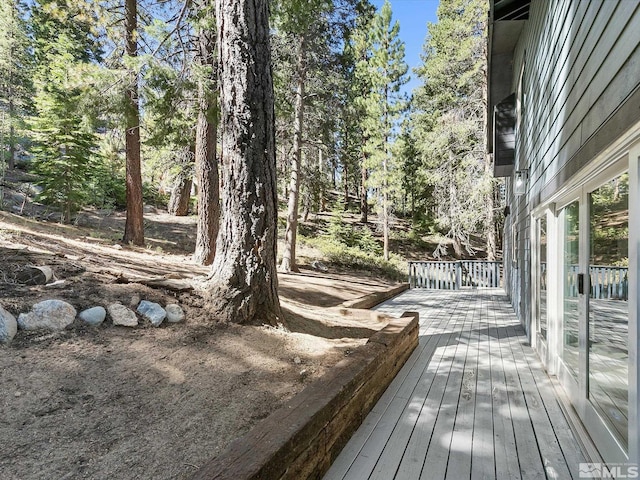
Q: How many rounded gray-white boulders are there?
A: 6